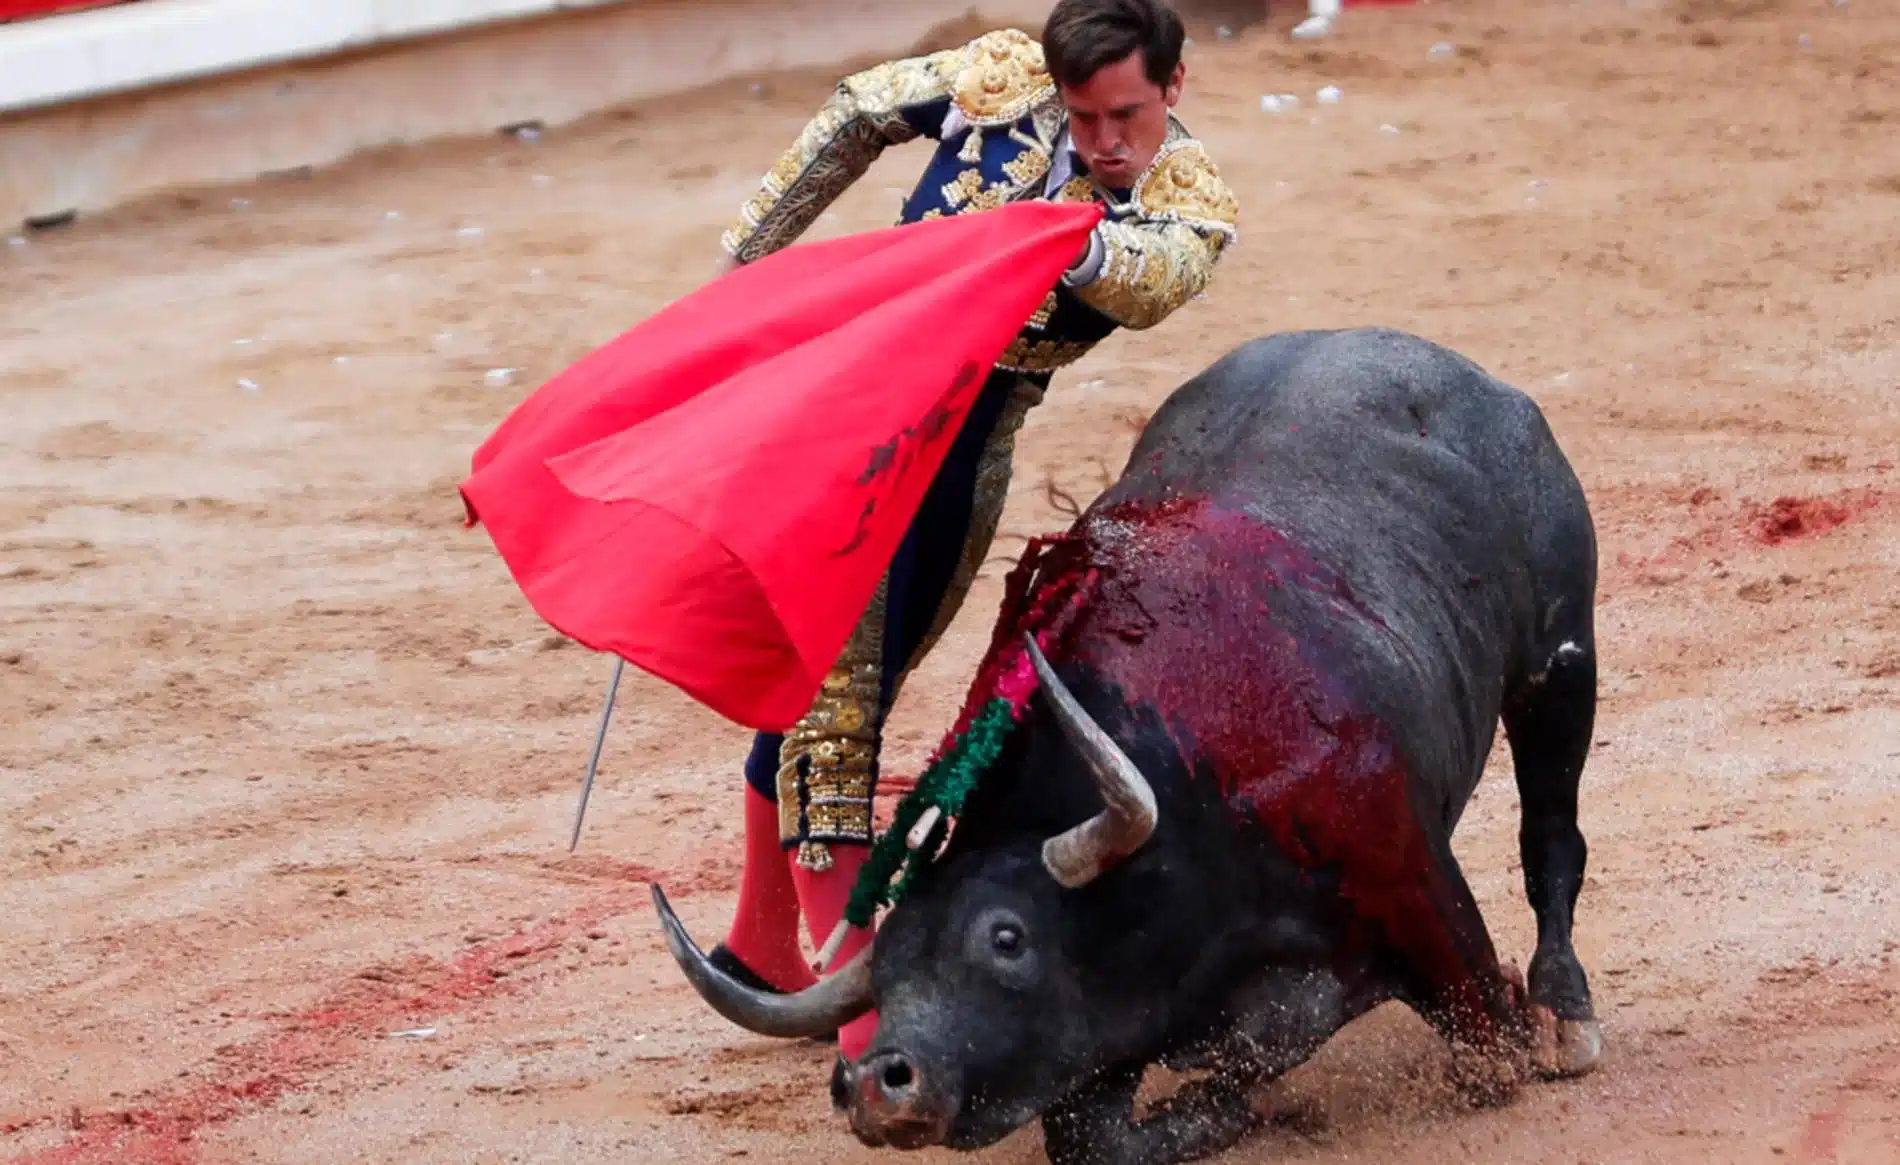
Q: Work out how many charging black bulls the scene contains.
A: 1